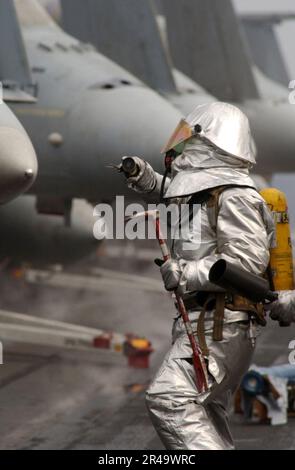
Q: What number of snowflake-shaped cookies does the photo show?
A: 0